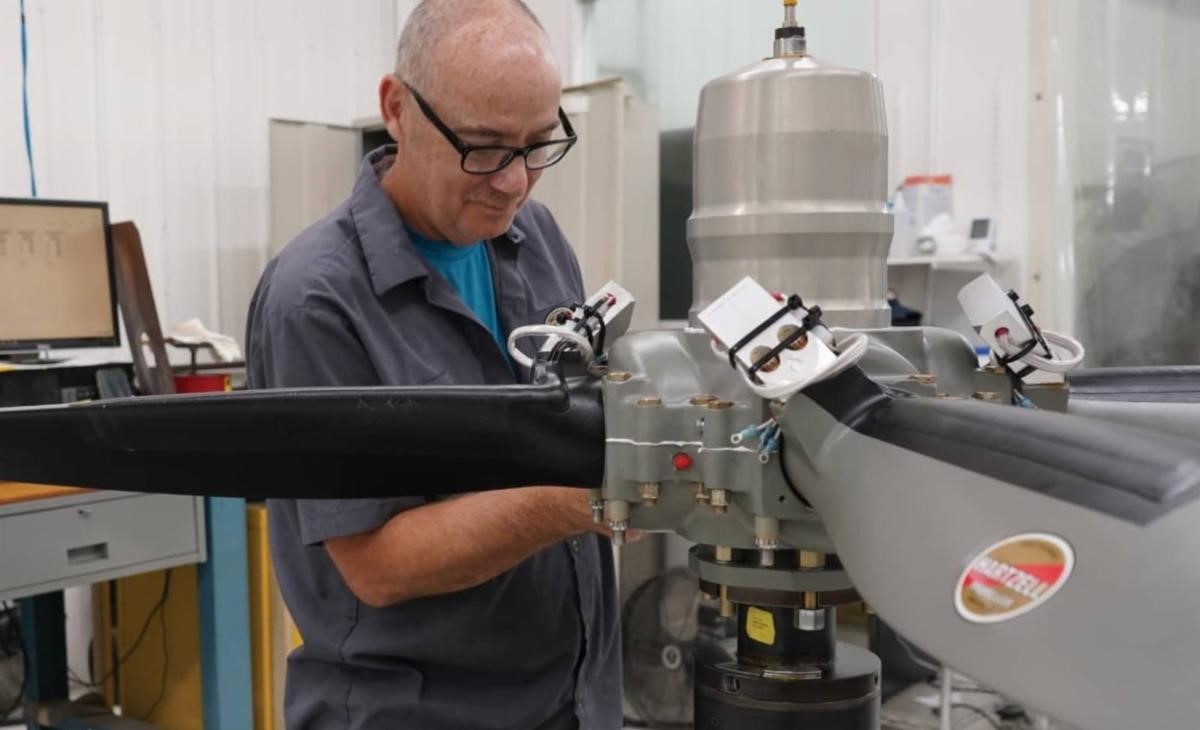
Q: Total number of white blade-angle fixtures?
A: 3